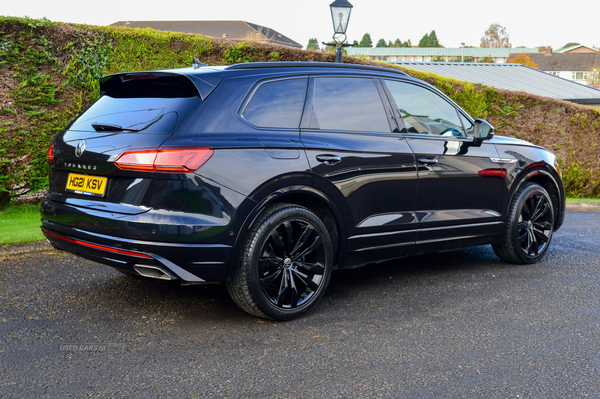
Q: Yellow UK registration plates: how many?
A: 1